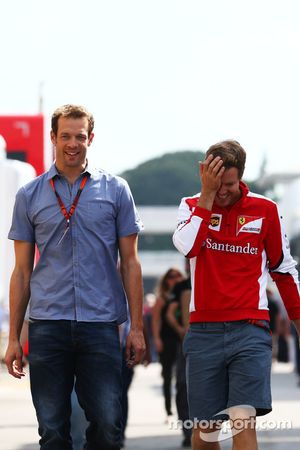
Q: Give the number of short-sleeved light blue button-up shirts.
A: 1